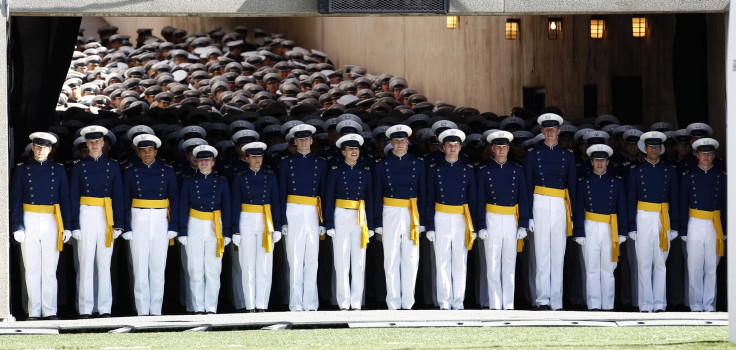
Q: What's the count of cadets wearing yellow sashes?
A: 14